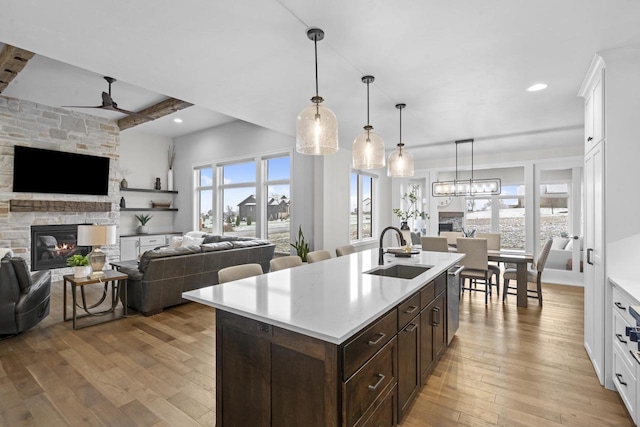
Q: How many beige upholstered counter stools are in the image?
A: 4